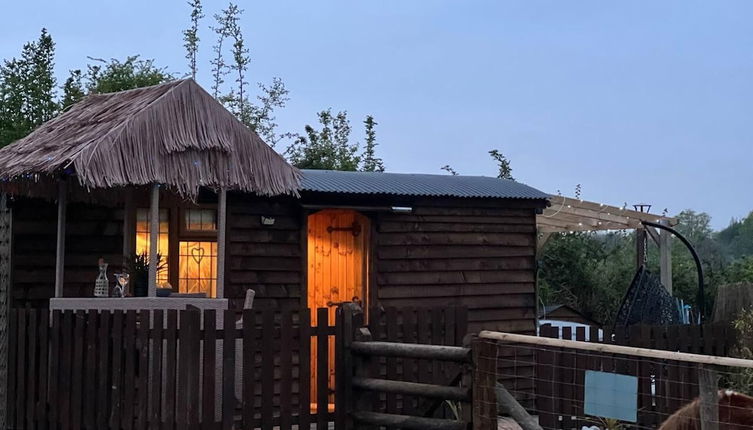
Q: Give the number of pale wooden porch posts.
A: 3